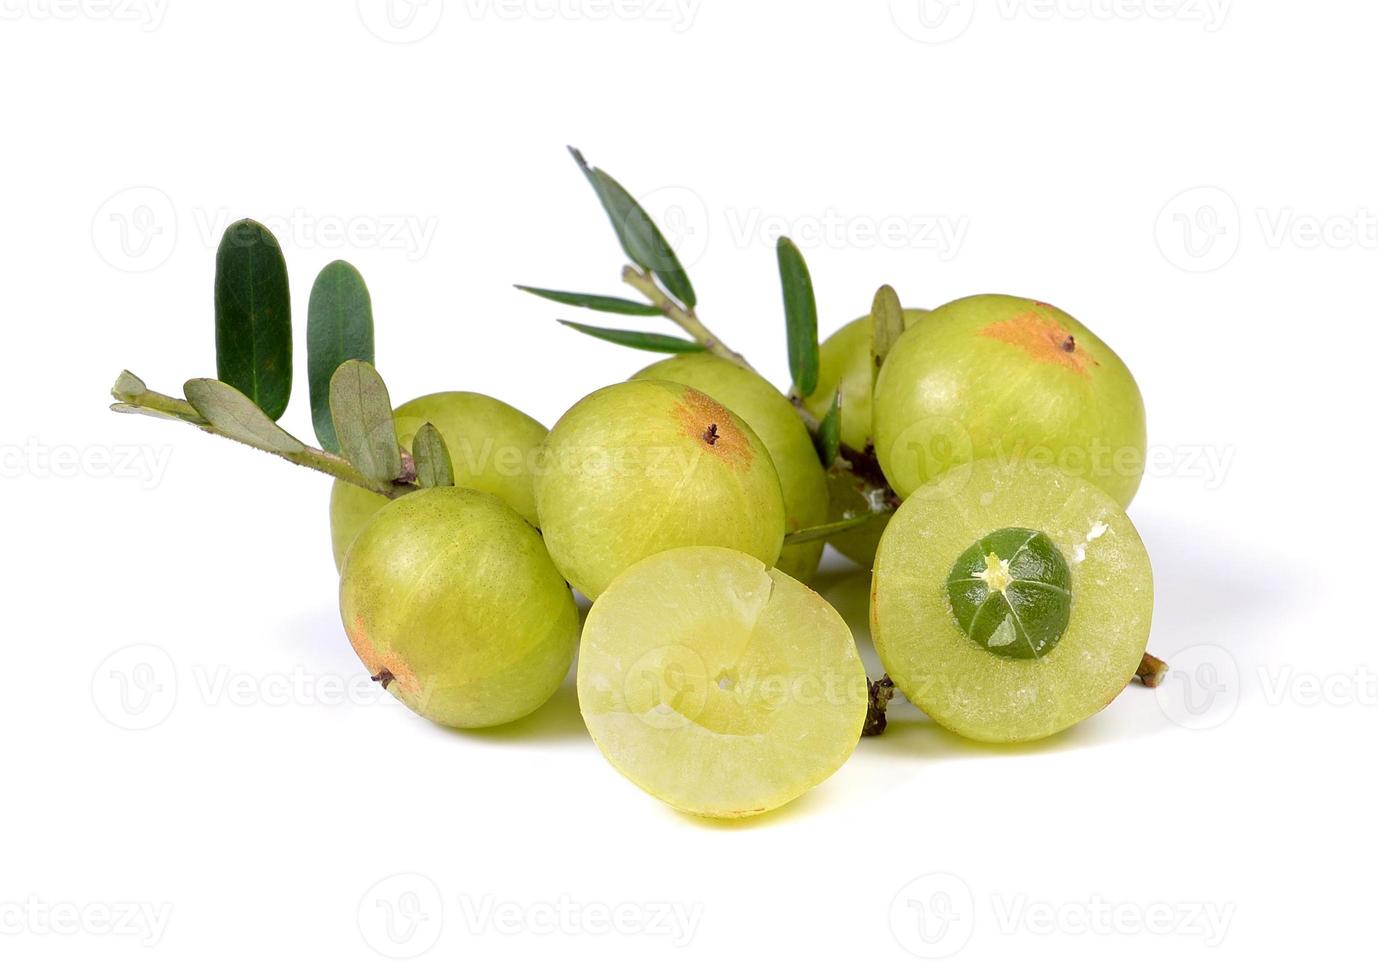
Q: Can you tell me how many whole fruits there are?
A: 6